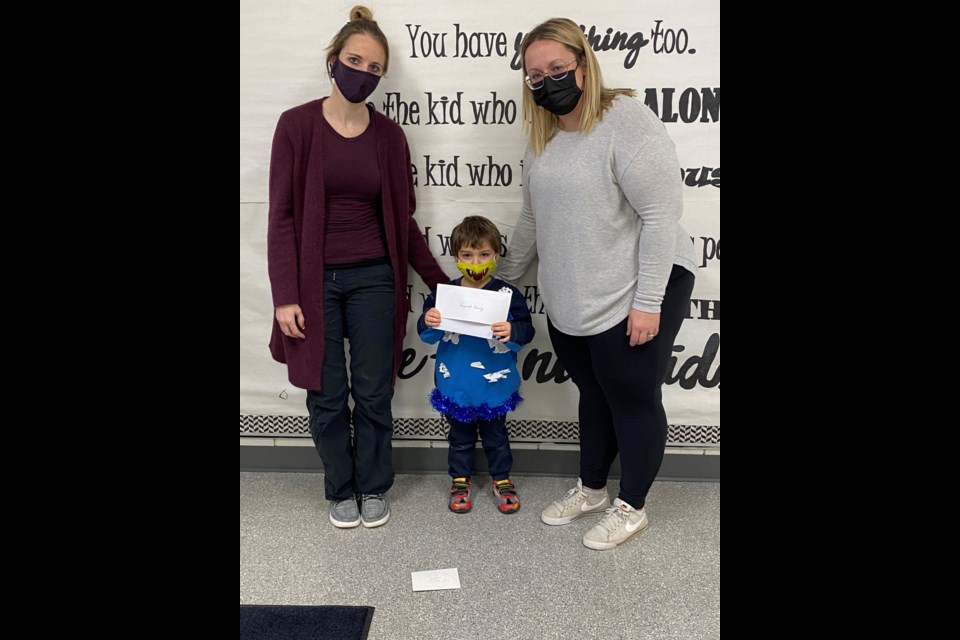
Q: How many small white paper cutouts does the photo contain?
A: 6